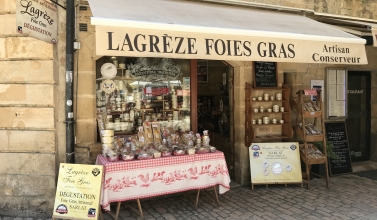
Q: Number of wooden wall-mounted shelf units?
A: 1